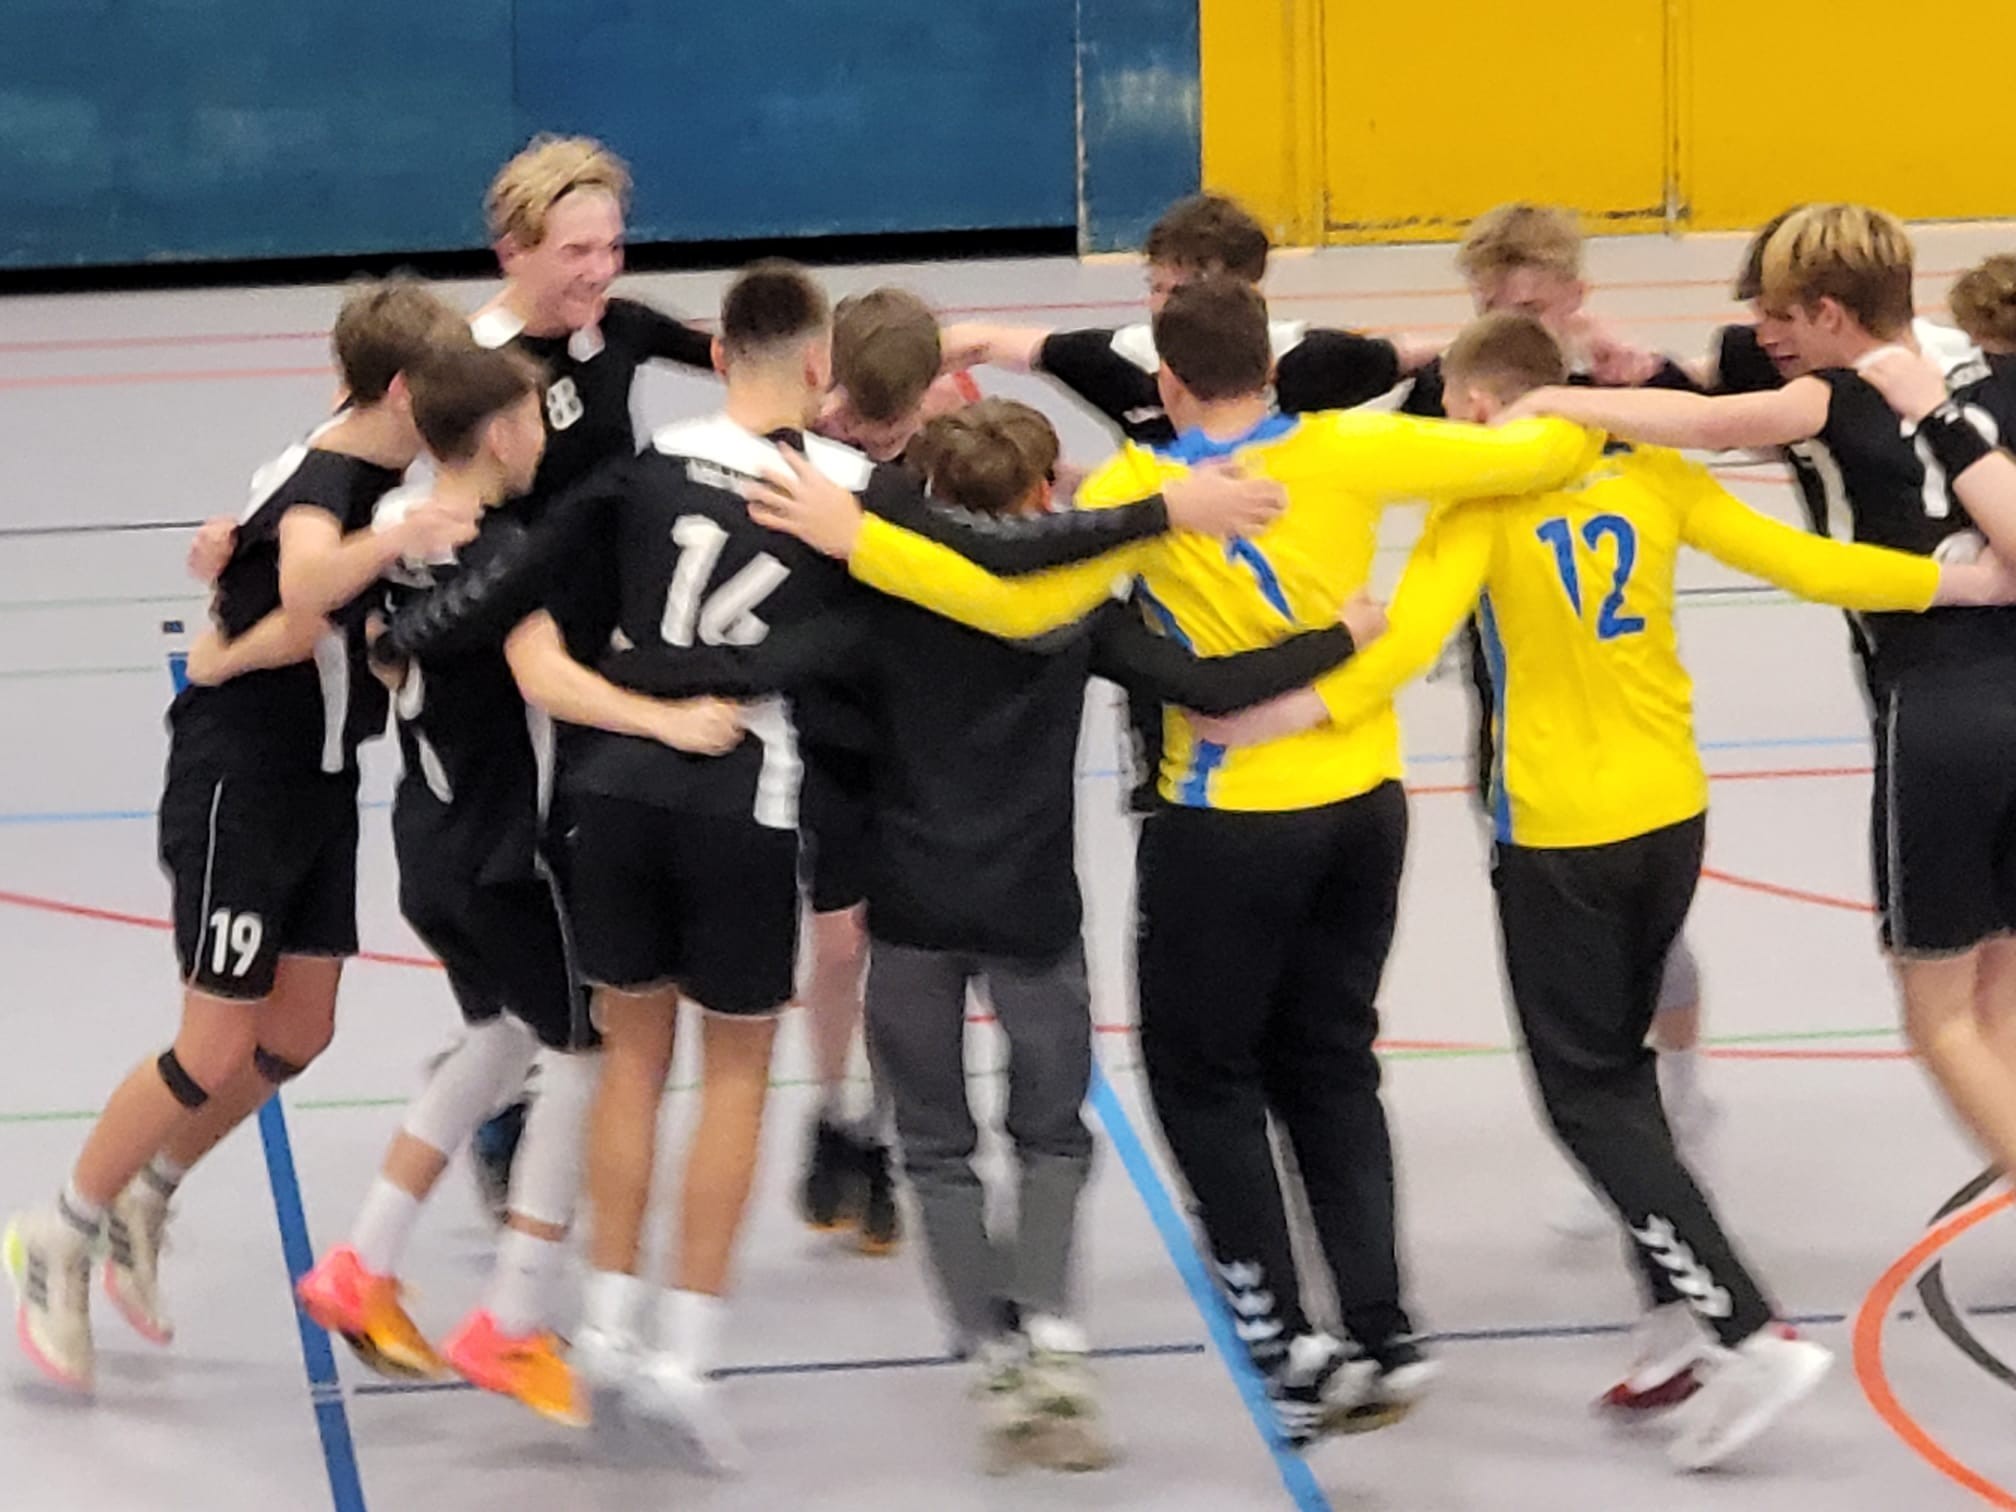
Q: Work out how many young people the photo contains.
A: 13